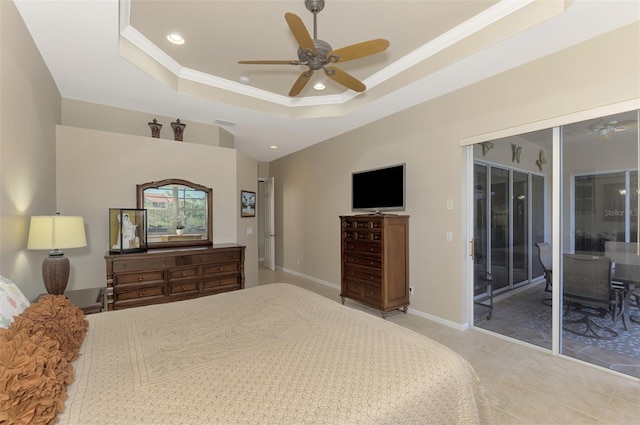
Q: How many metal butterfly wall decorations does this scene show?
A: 3